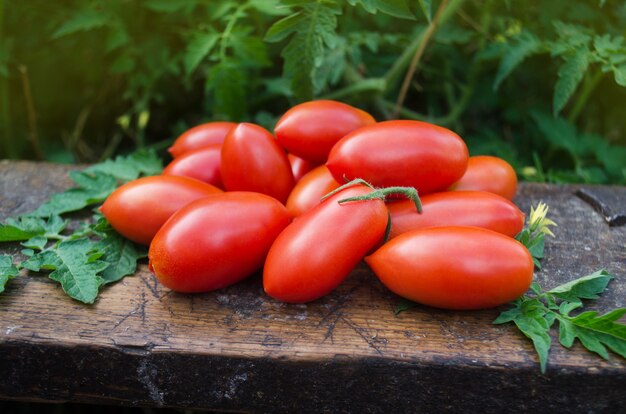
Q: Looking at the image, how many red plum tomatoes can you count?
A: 13